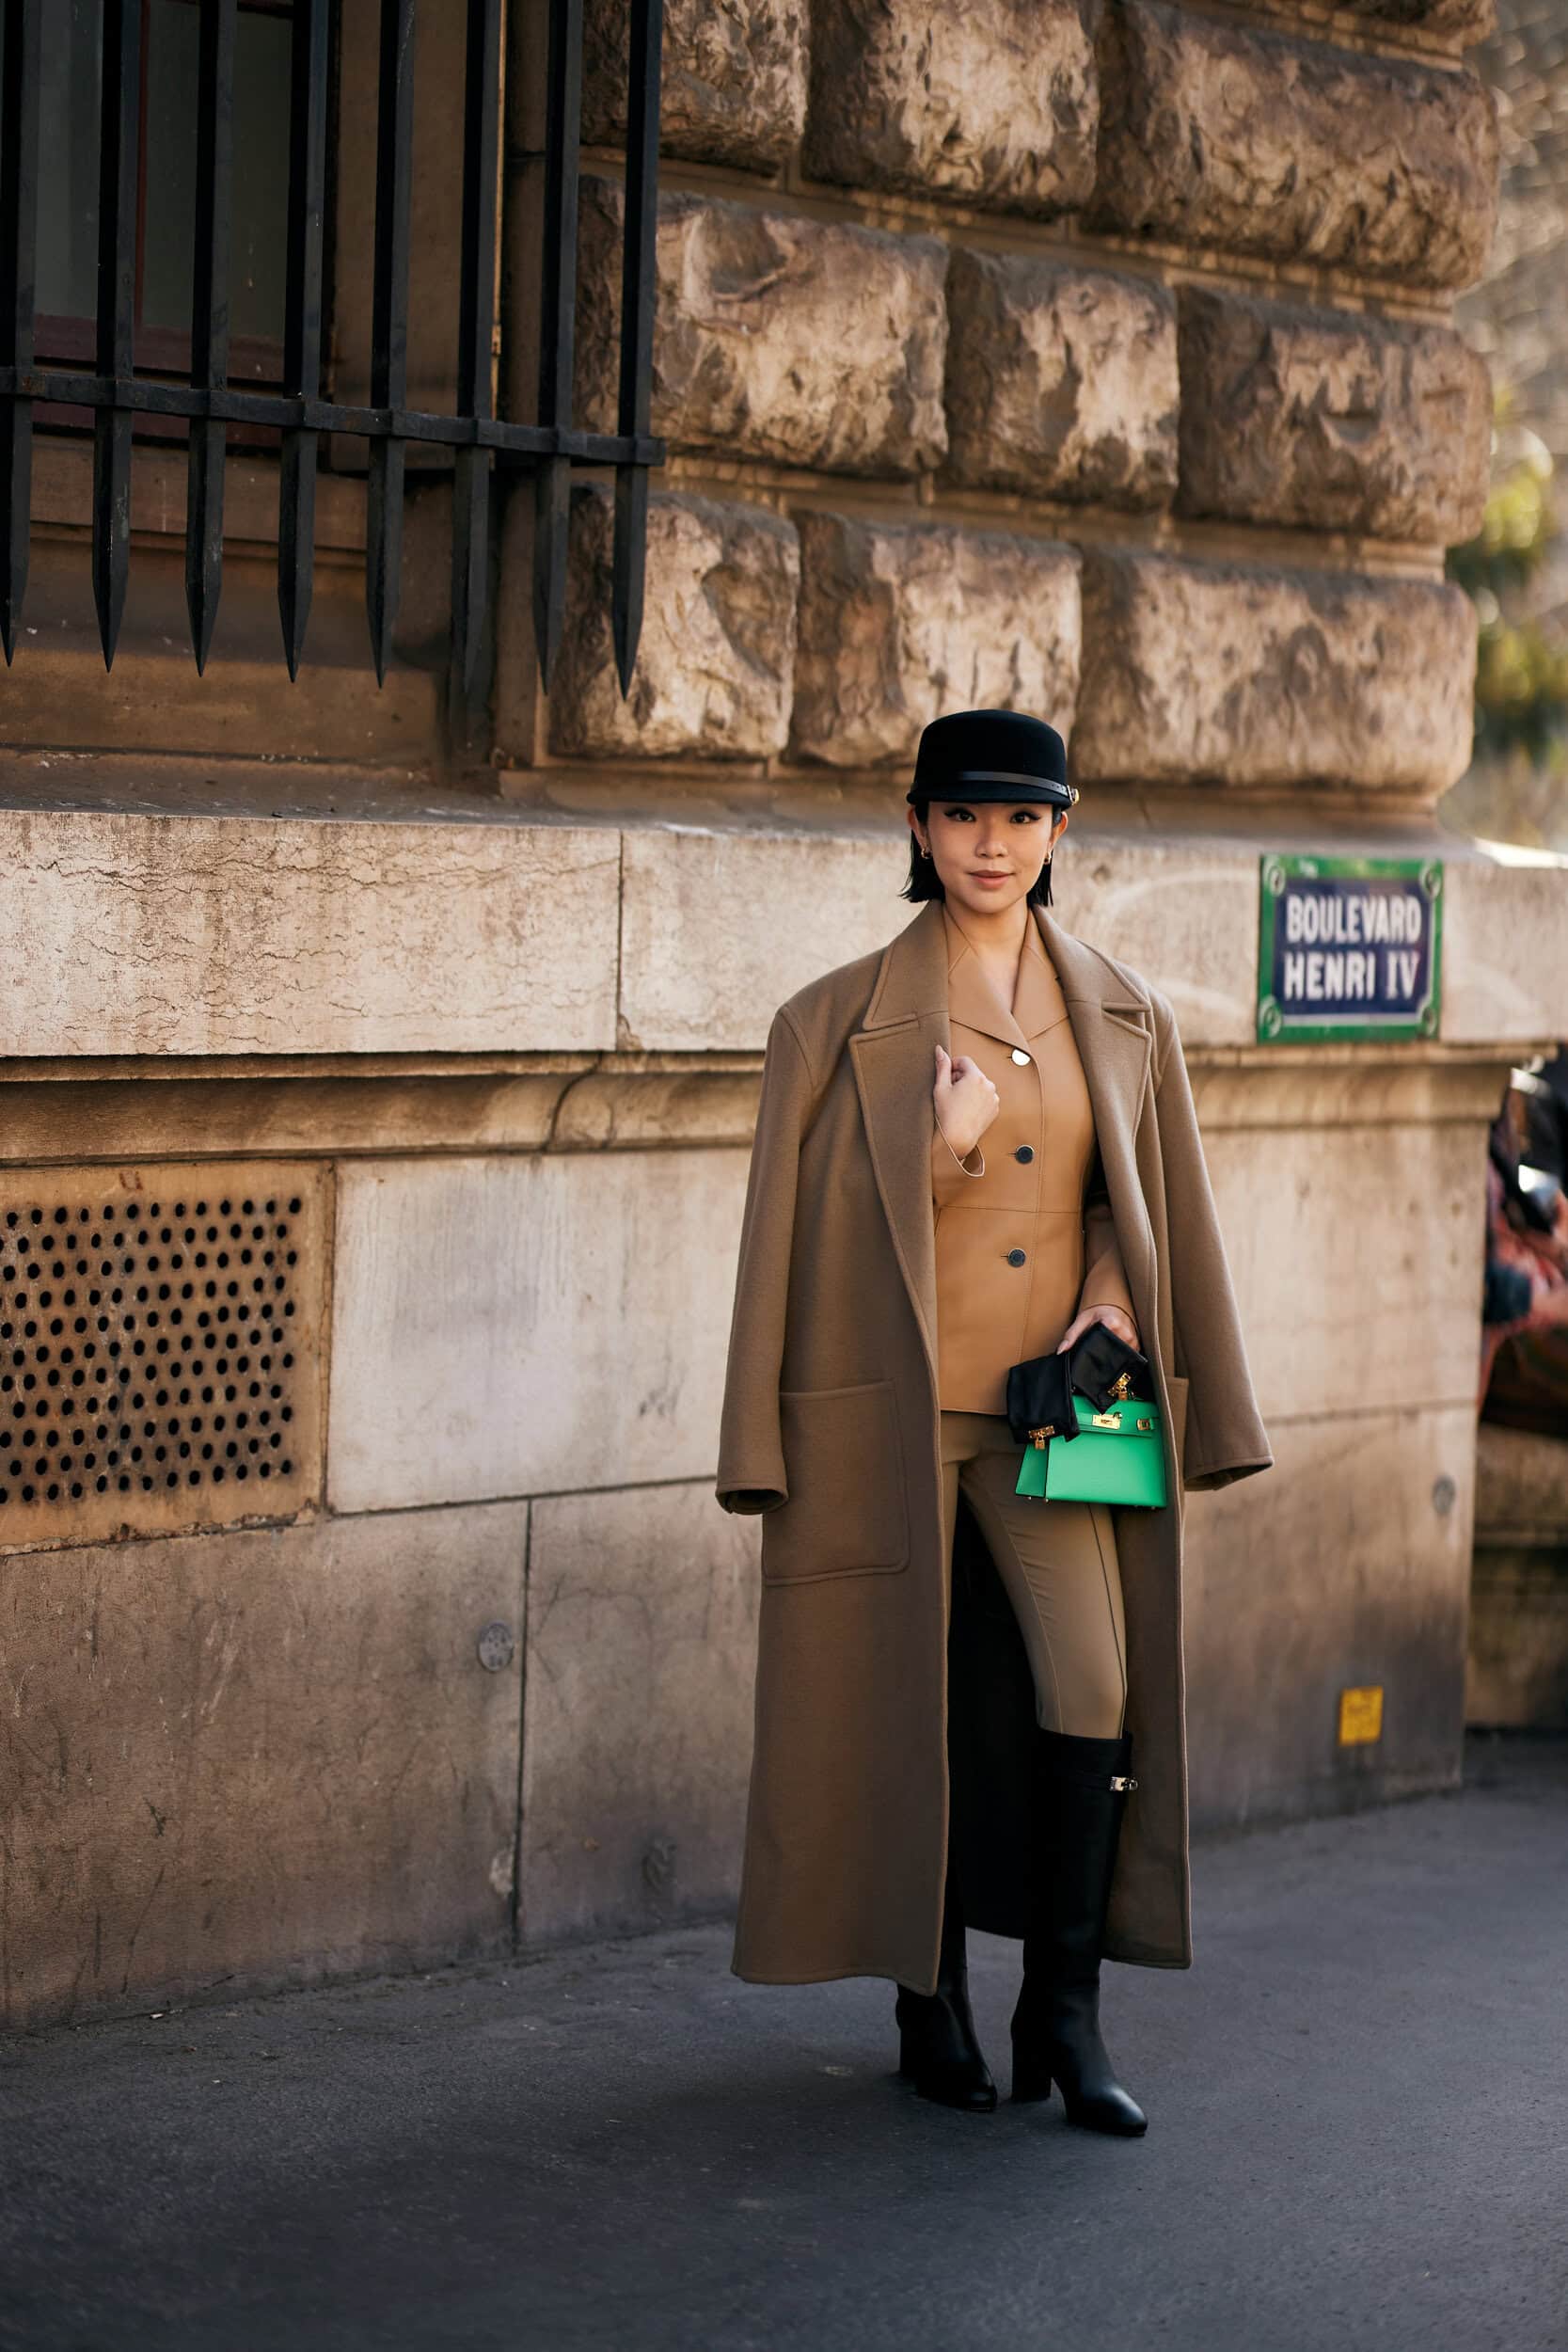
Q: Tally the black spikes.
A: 8